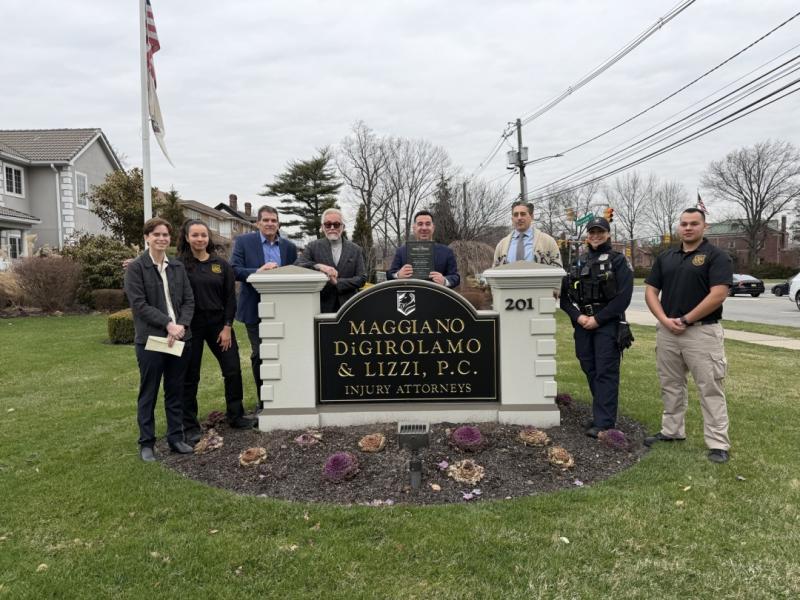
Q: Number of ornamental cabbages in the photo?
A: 12